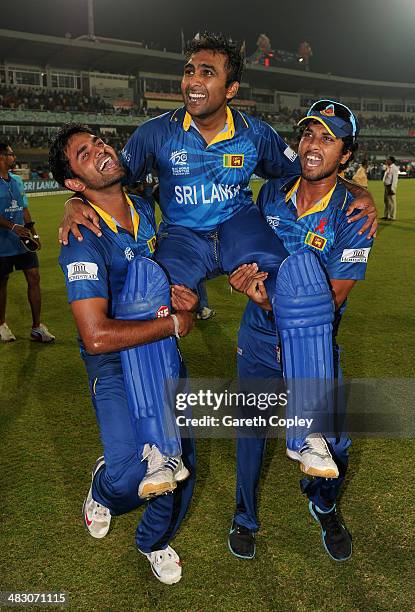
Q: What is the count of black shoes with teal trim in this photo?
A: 2